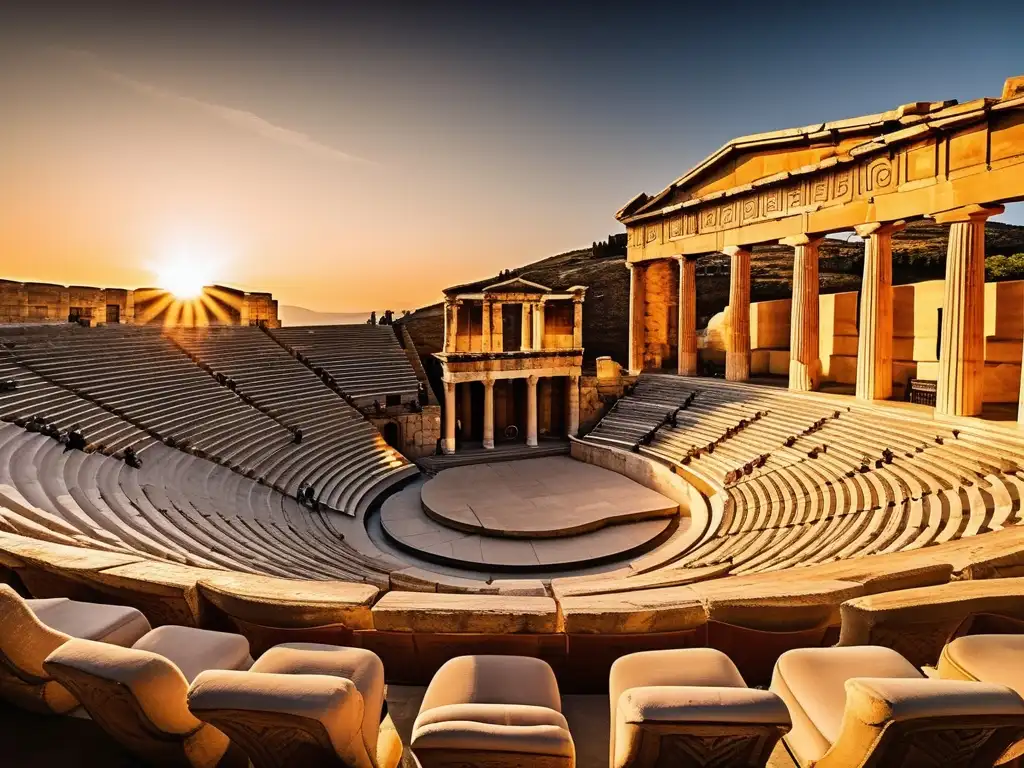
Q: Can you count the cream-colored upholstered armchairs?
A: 7